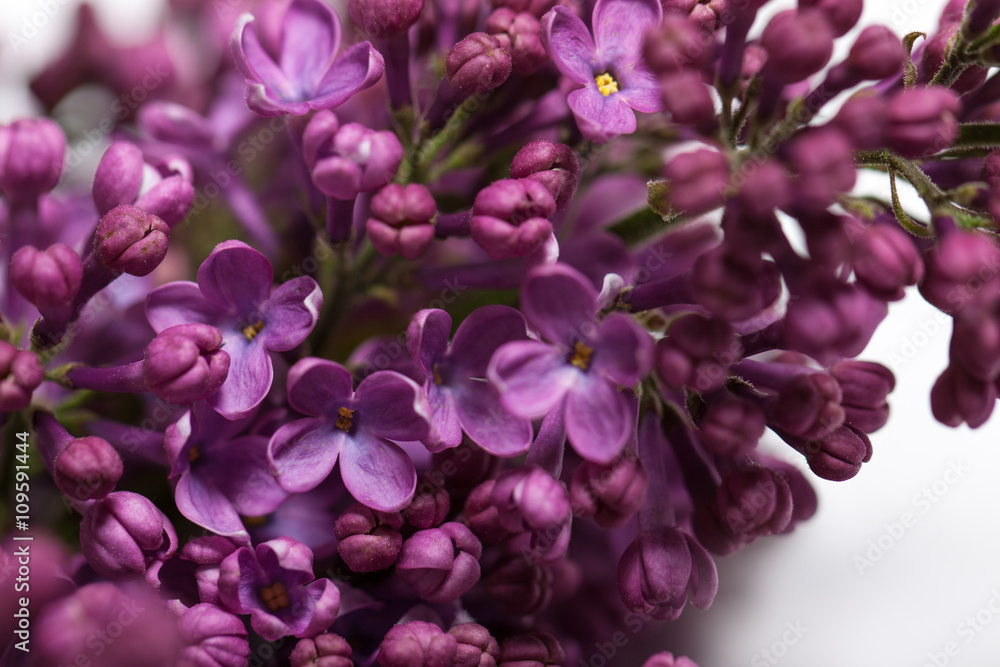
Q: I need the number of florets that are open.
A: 8